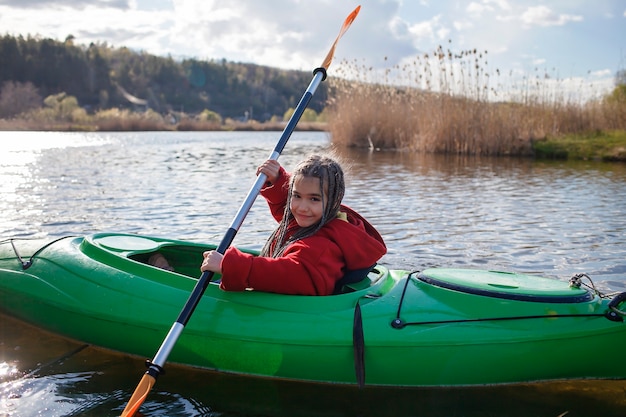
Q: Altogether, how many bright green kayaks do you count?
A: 1